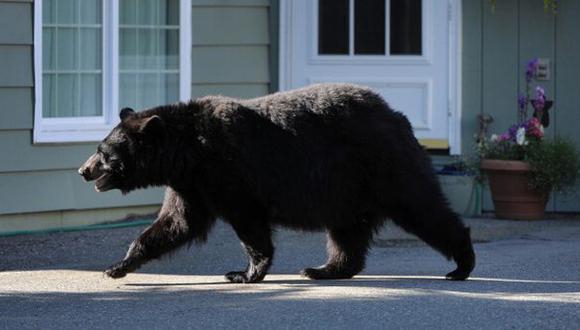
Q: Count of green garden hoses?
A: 1